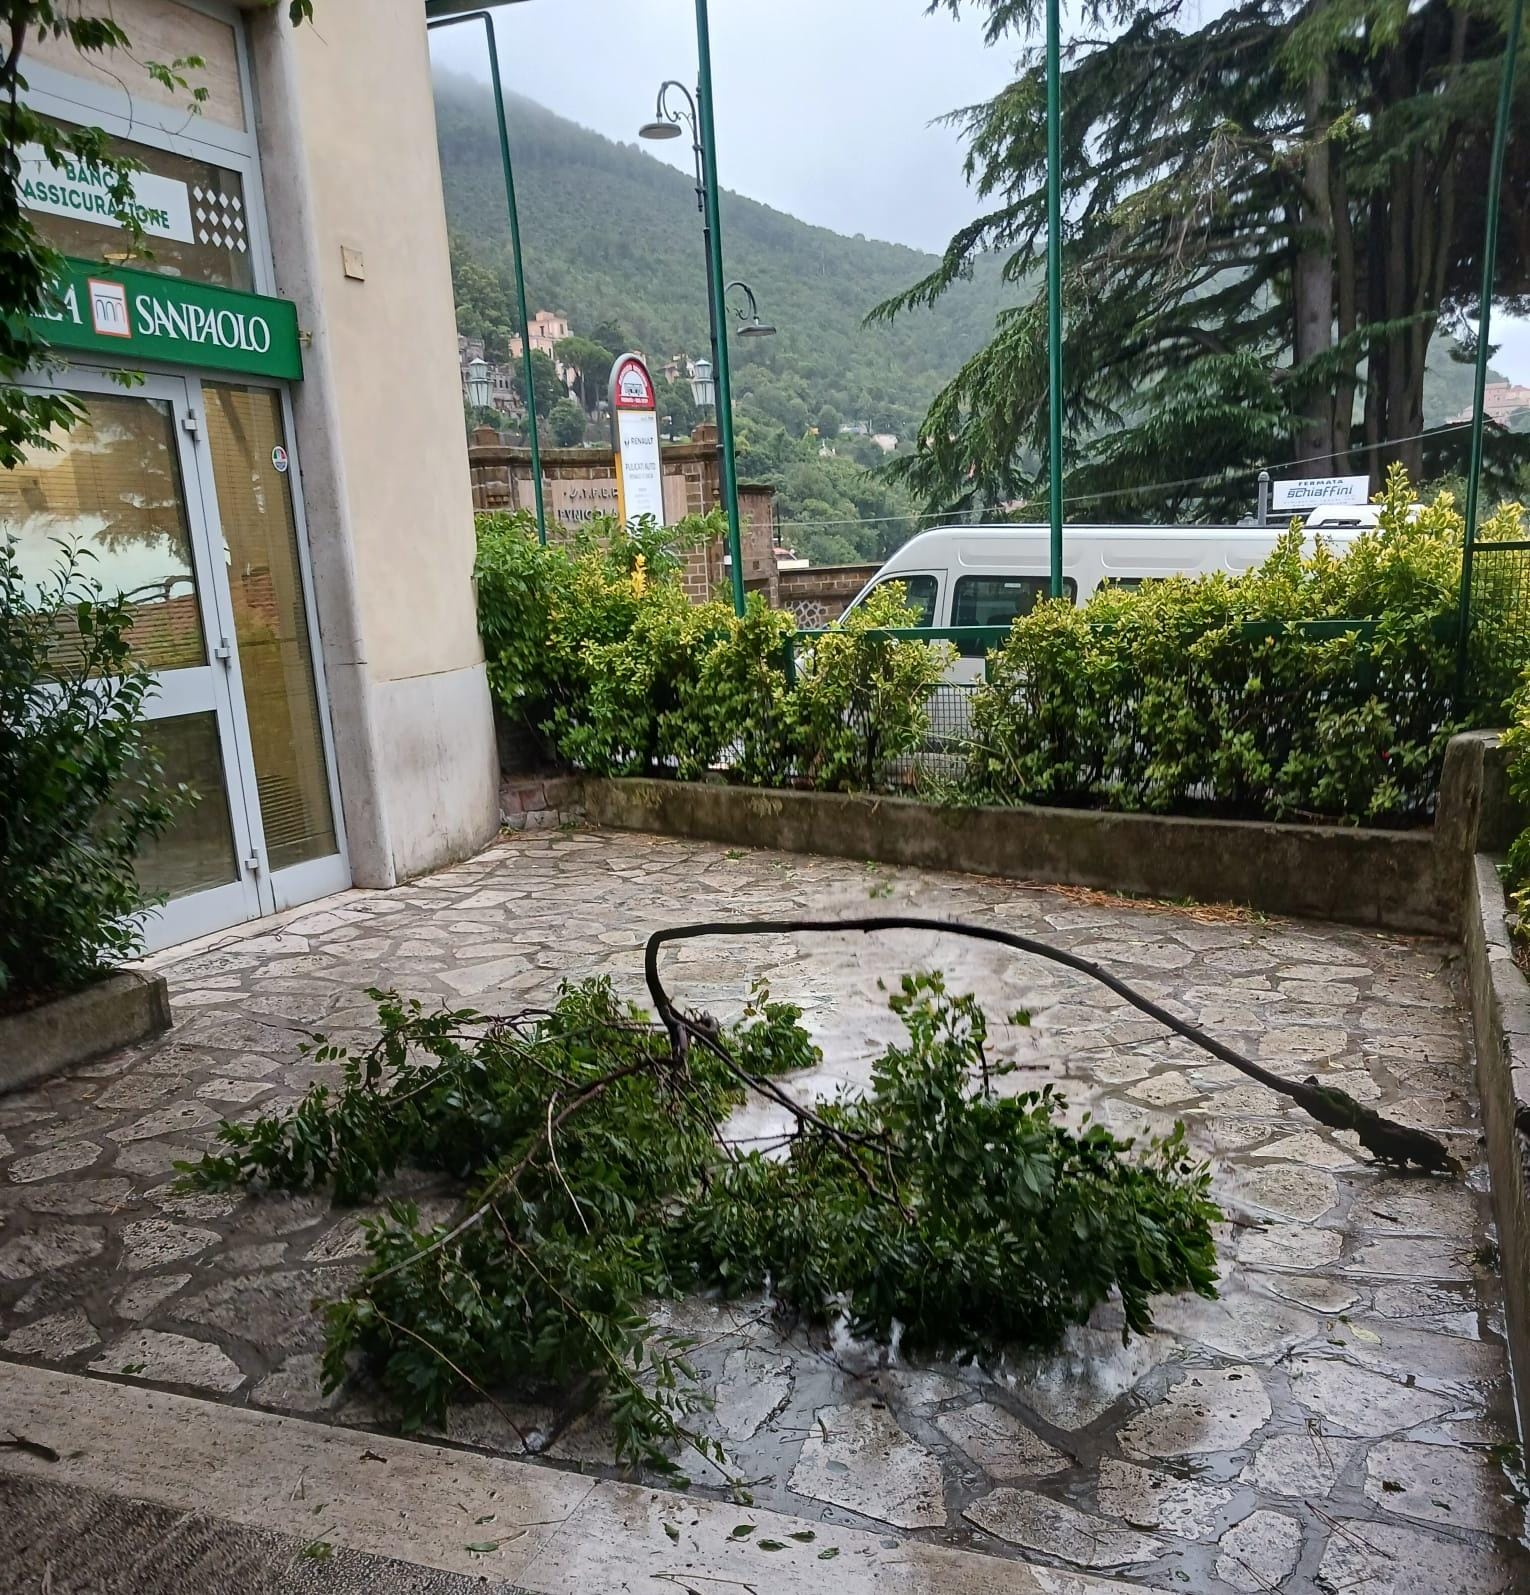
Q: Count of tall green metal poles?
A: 4